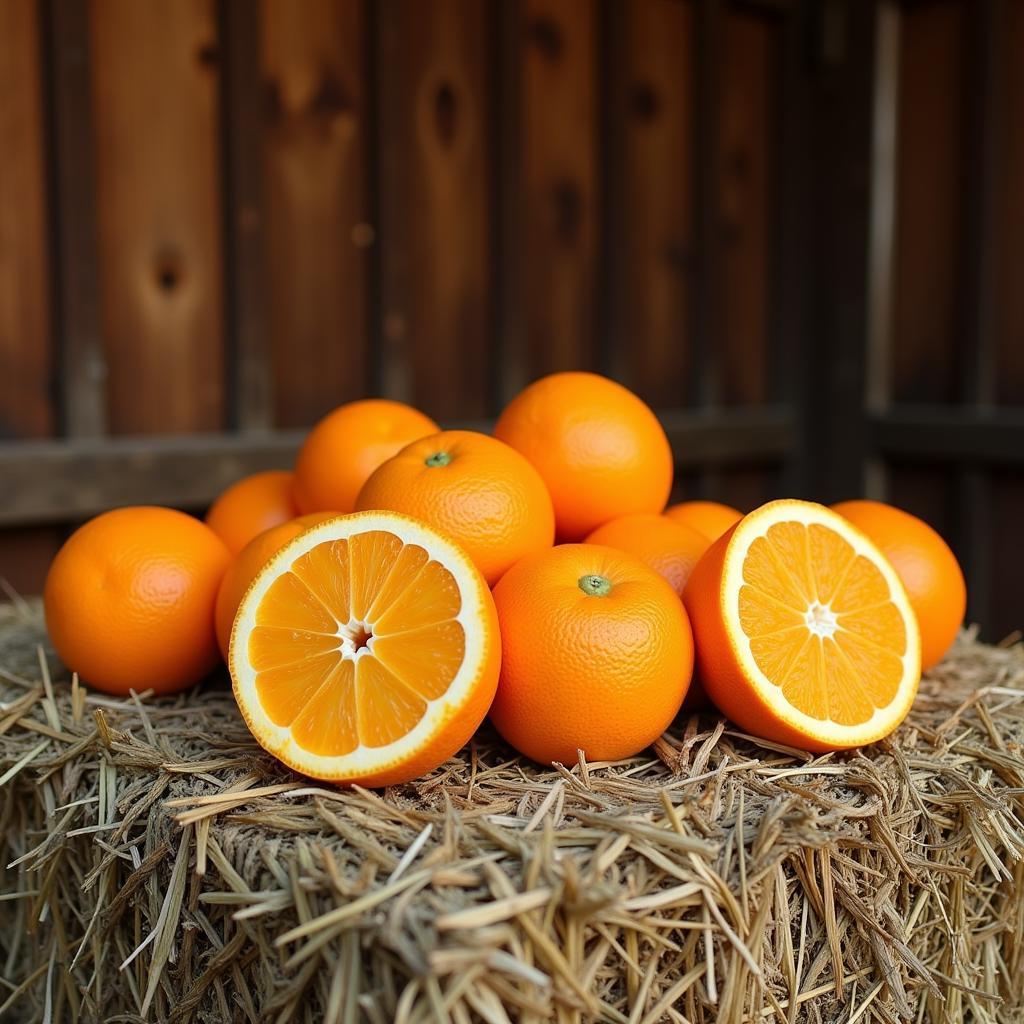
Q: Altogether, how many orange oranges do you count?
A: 12